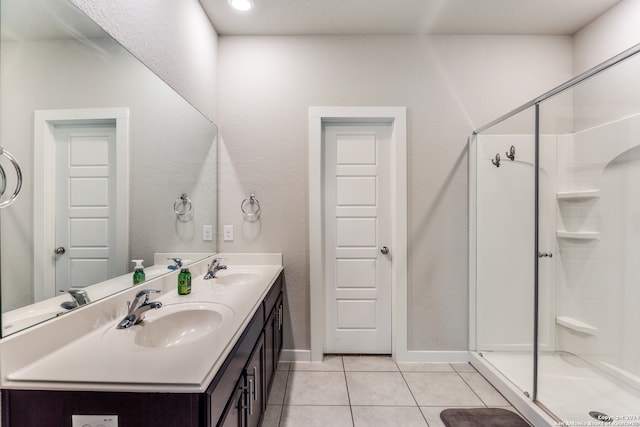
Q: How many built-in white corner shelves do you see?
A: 3